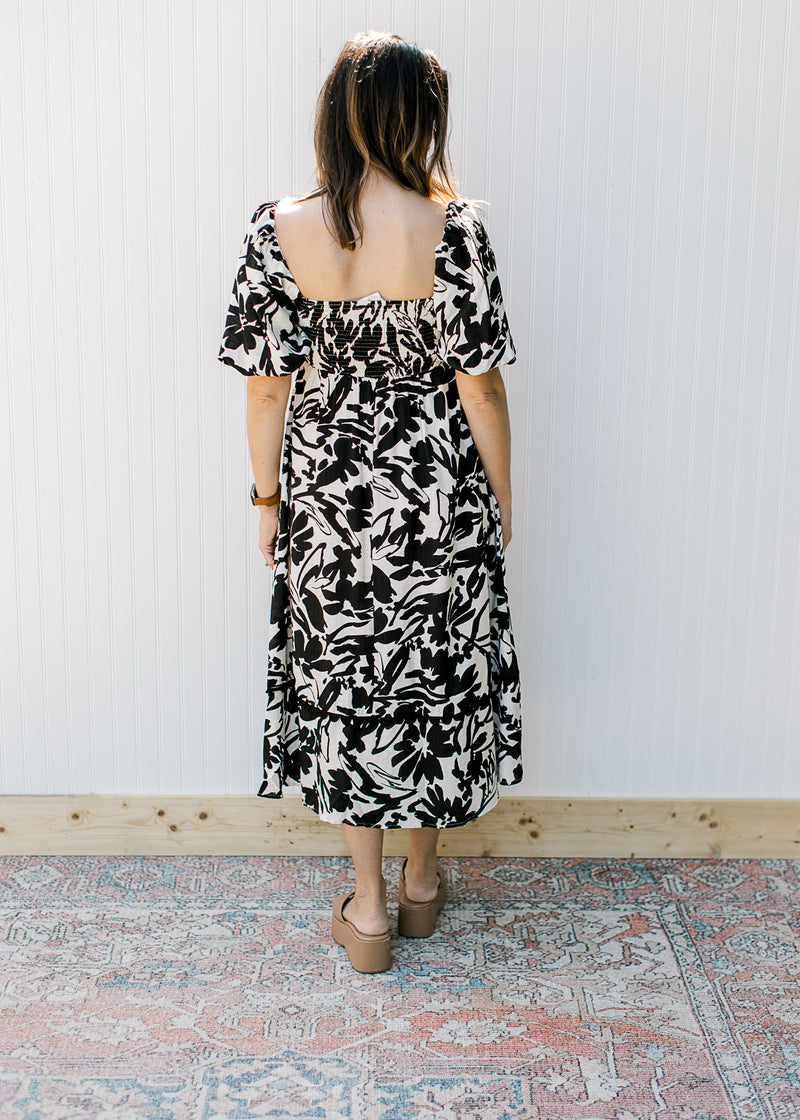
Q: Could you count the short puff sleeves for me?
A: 2